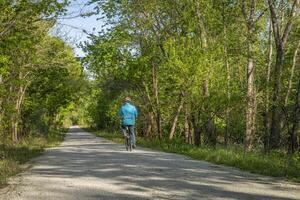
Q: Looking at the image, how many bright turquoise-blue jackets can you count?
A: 1